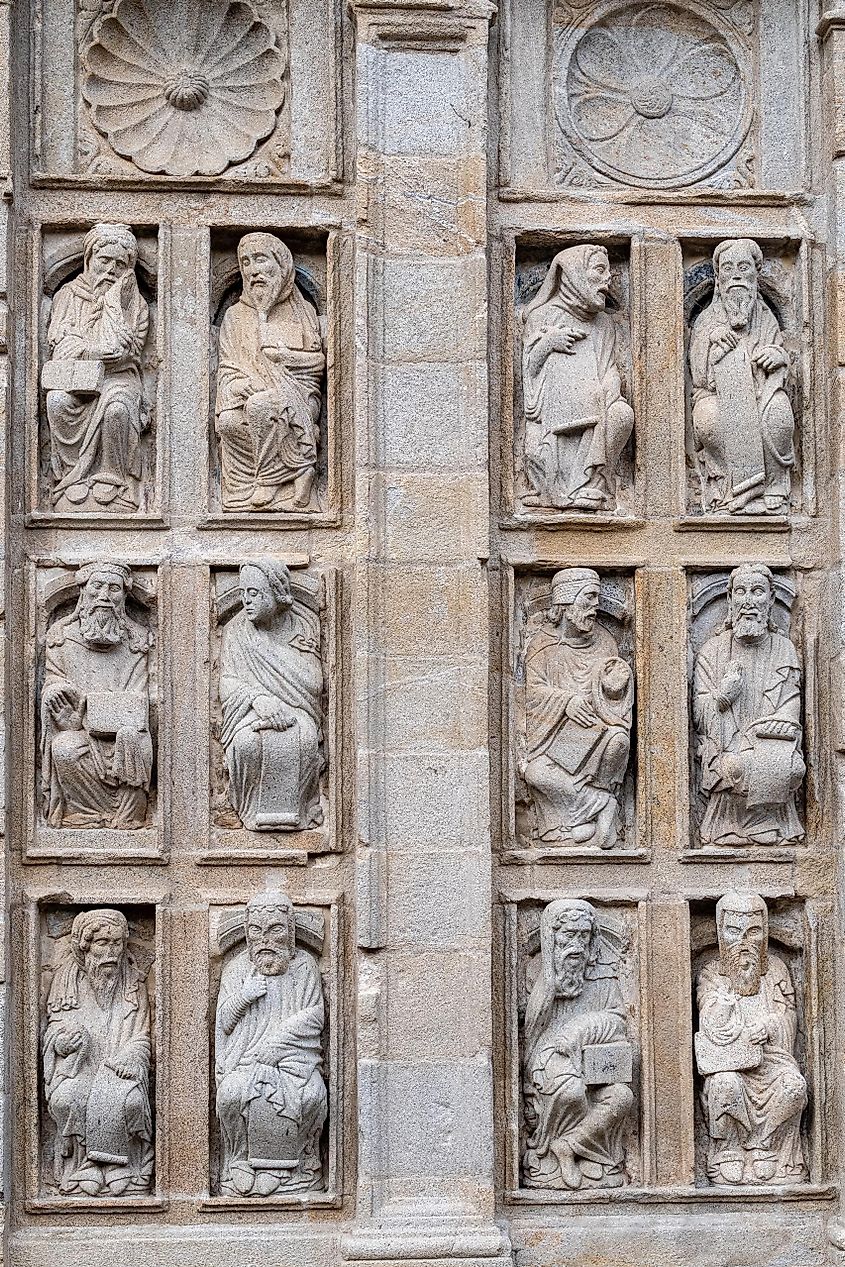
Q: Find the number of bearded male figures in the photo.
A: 11